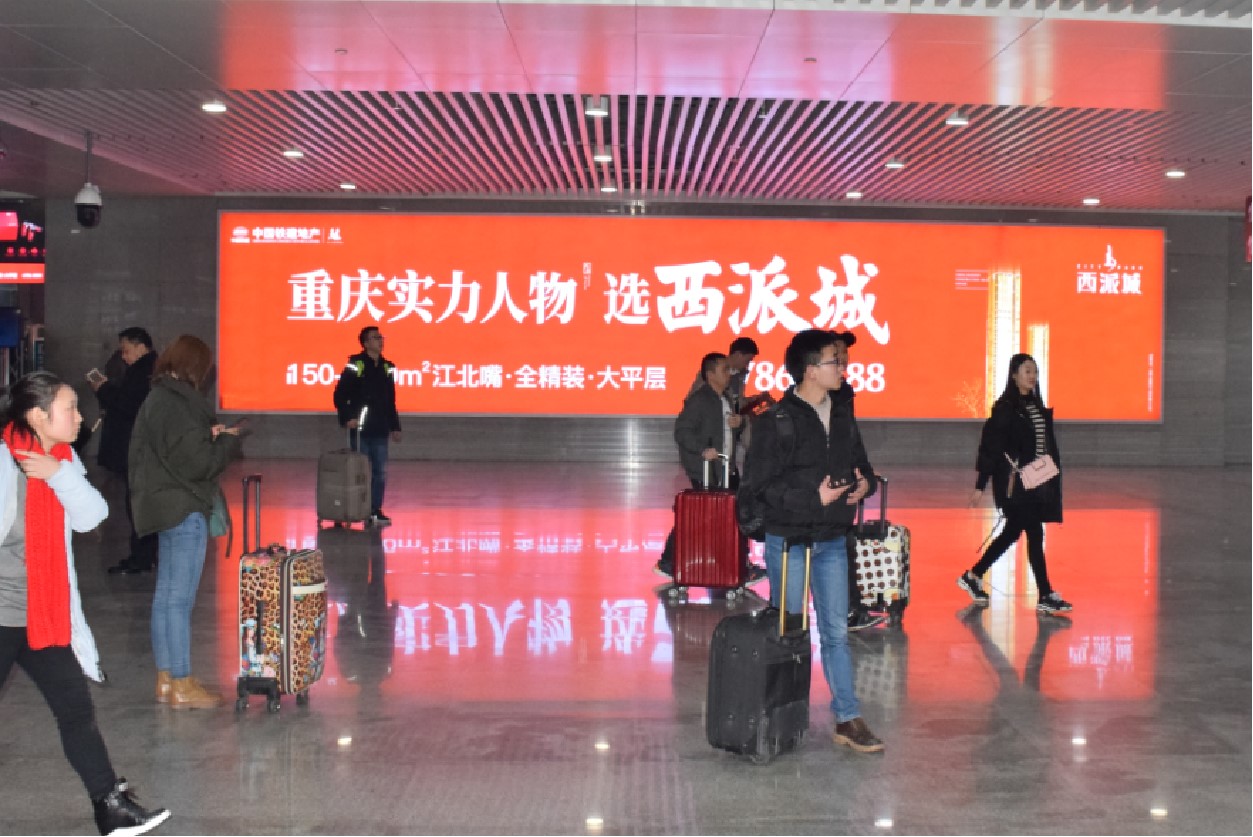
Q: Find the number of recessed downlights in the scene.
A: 11